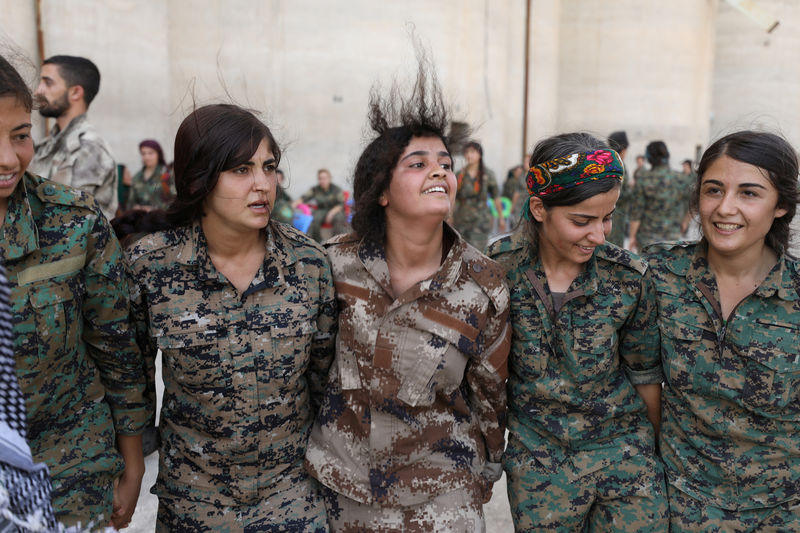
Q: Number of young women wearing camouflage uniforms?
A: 5